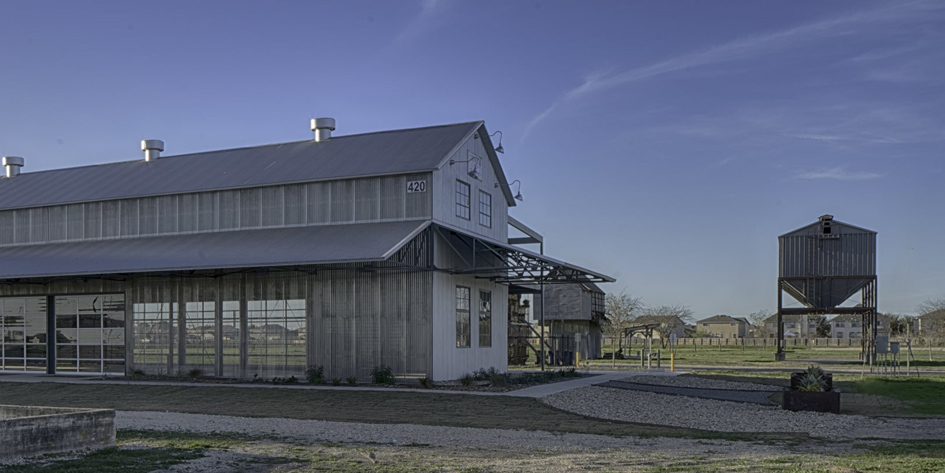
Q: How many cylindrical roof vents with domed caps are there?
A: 3